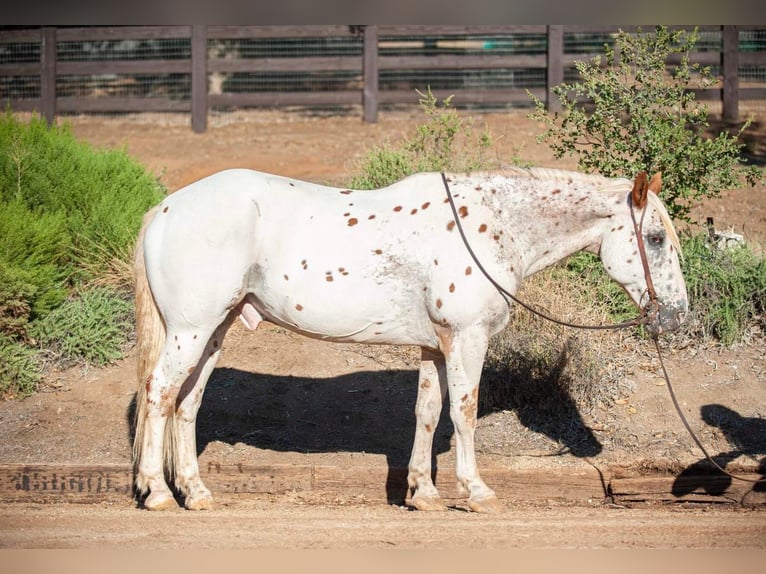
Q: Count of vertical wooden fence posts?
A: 5